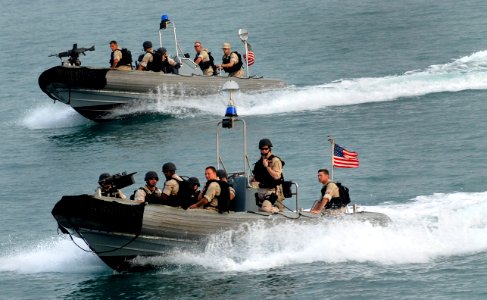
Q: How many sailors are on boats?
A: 13